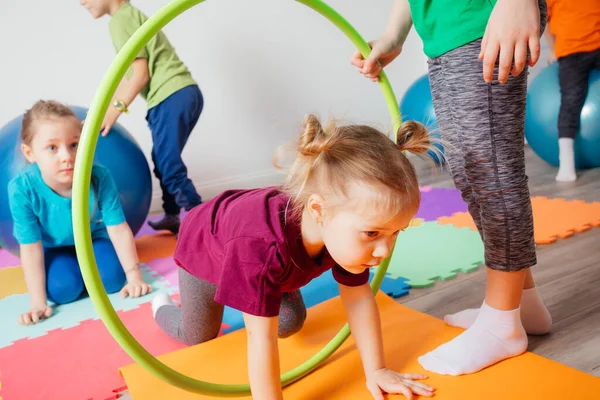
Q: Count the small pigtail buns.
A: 2